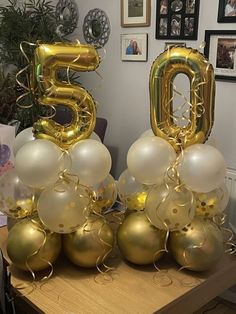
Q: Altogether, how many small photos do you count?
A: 6